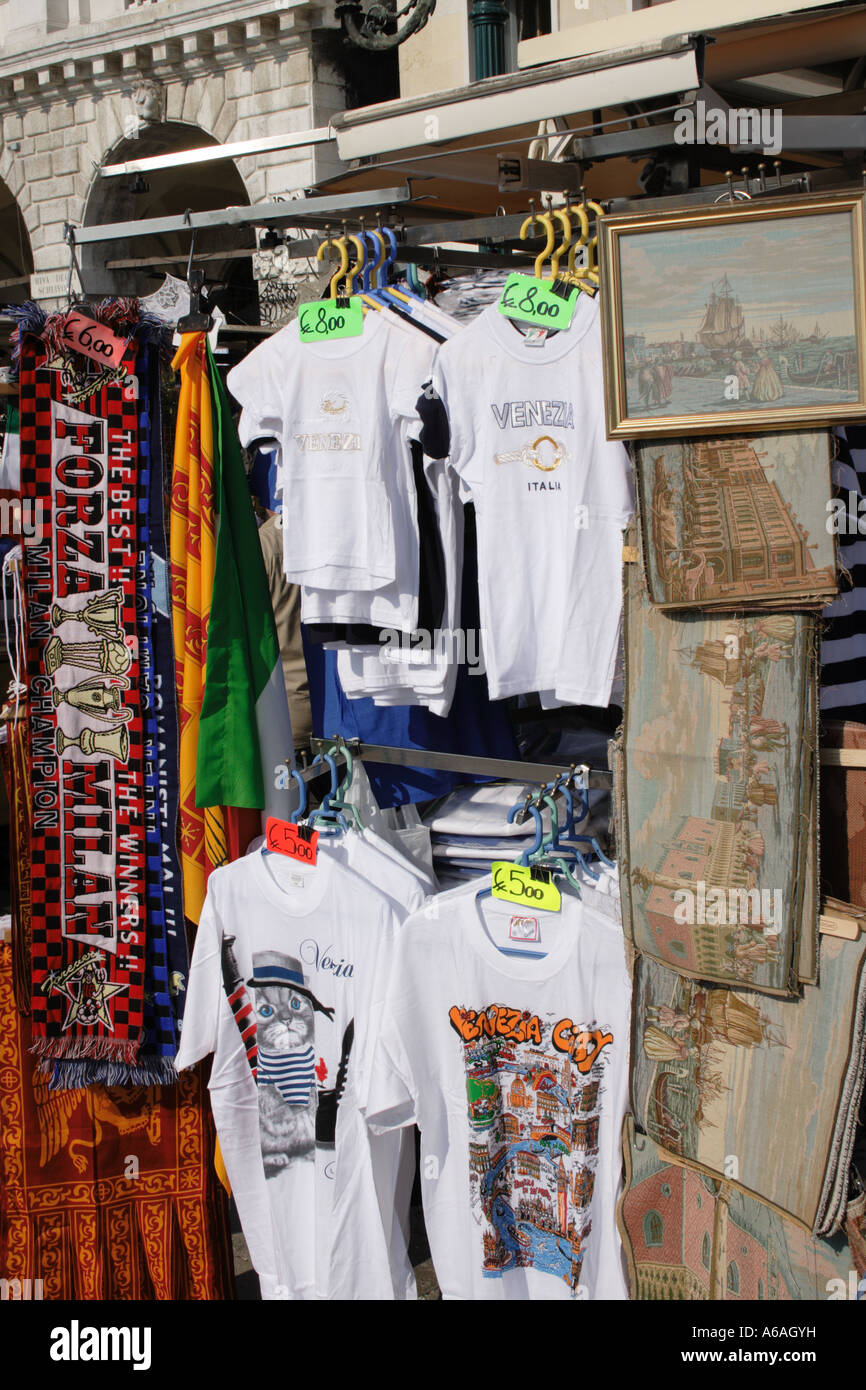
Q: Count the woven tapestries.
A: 5